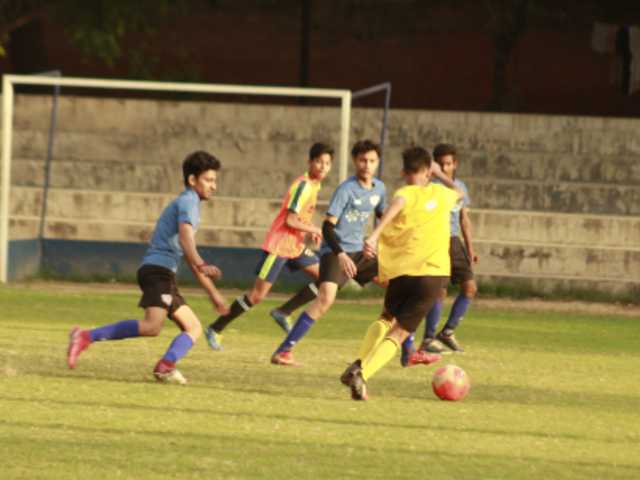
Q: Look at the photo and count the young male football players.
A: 5